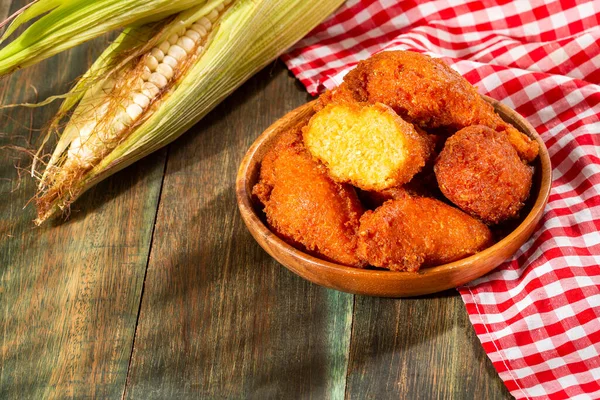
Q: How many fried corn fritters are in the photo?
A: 5